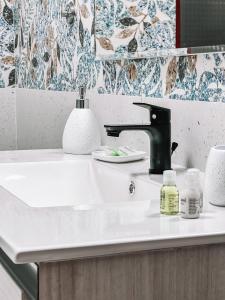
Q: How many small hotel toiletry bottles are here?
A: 3